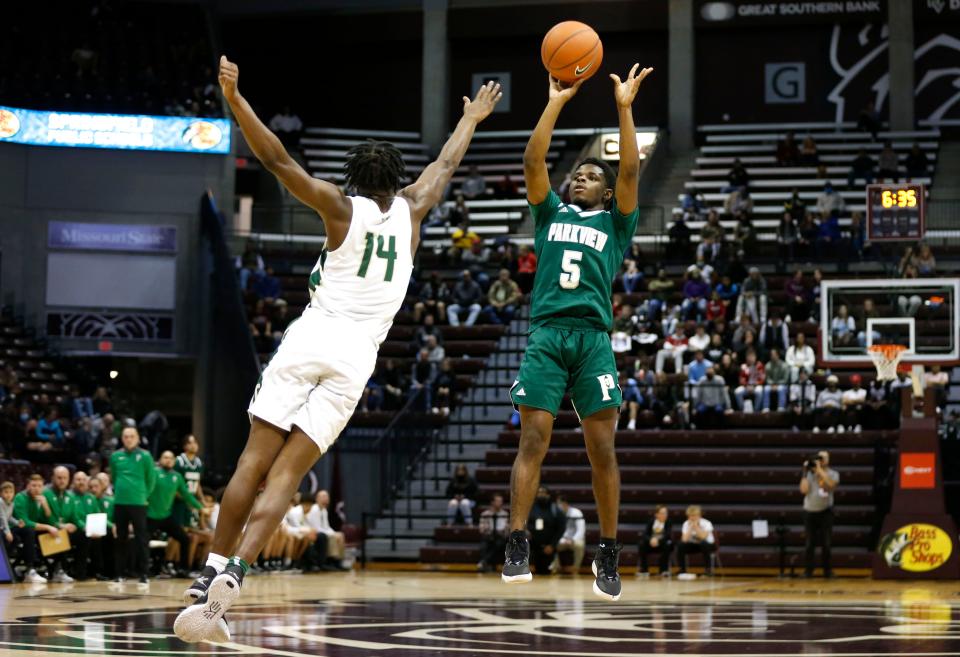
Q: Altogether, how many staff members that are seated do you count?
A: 4